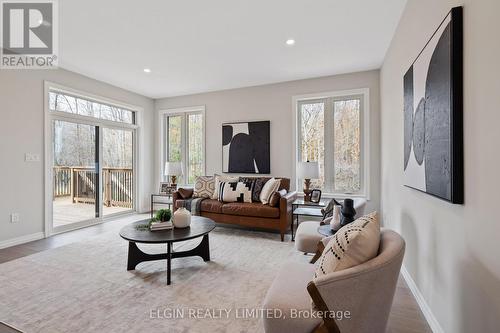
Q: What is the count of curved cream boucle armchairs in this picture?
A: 2